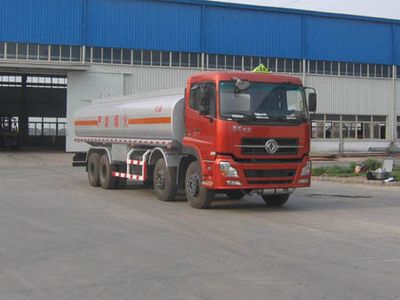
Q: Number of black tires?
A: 6